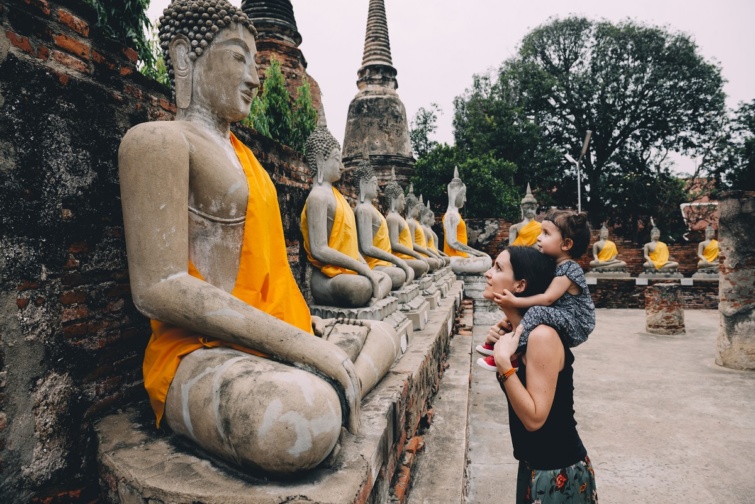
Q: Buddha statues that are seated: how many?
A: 12